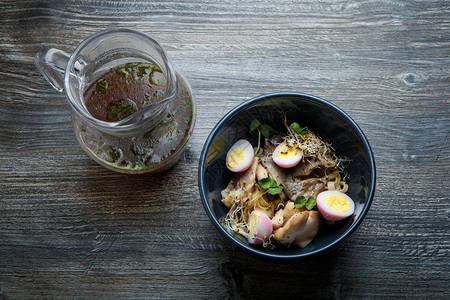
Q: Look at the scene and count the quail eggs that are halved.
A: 4